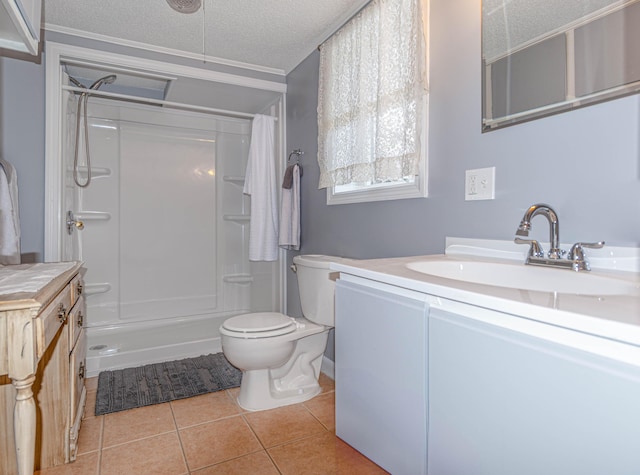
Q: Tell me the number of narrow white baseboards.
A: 1